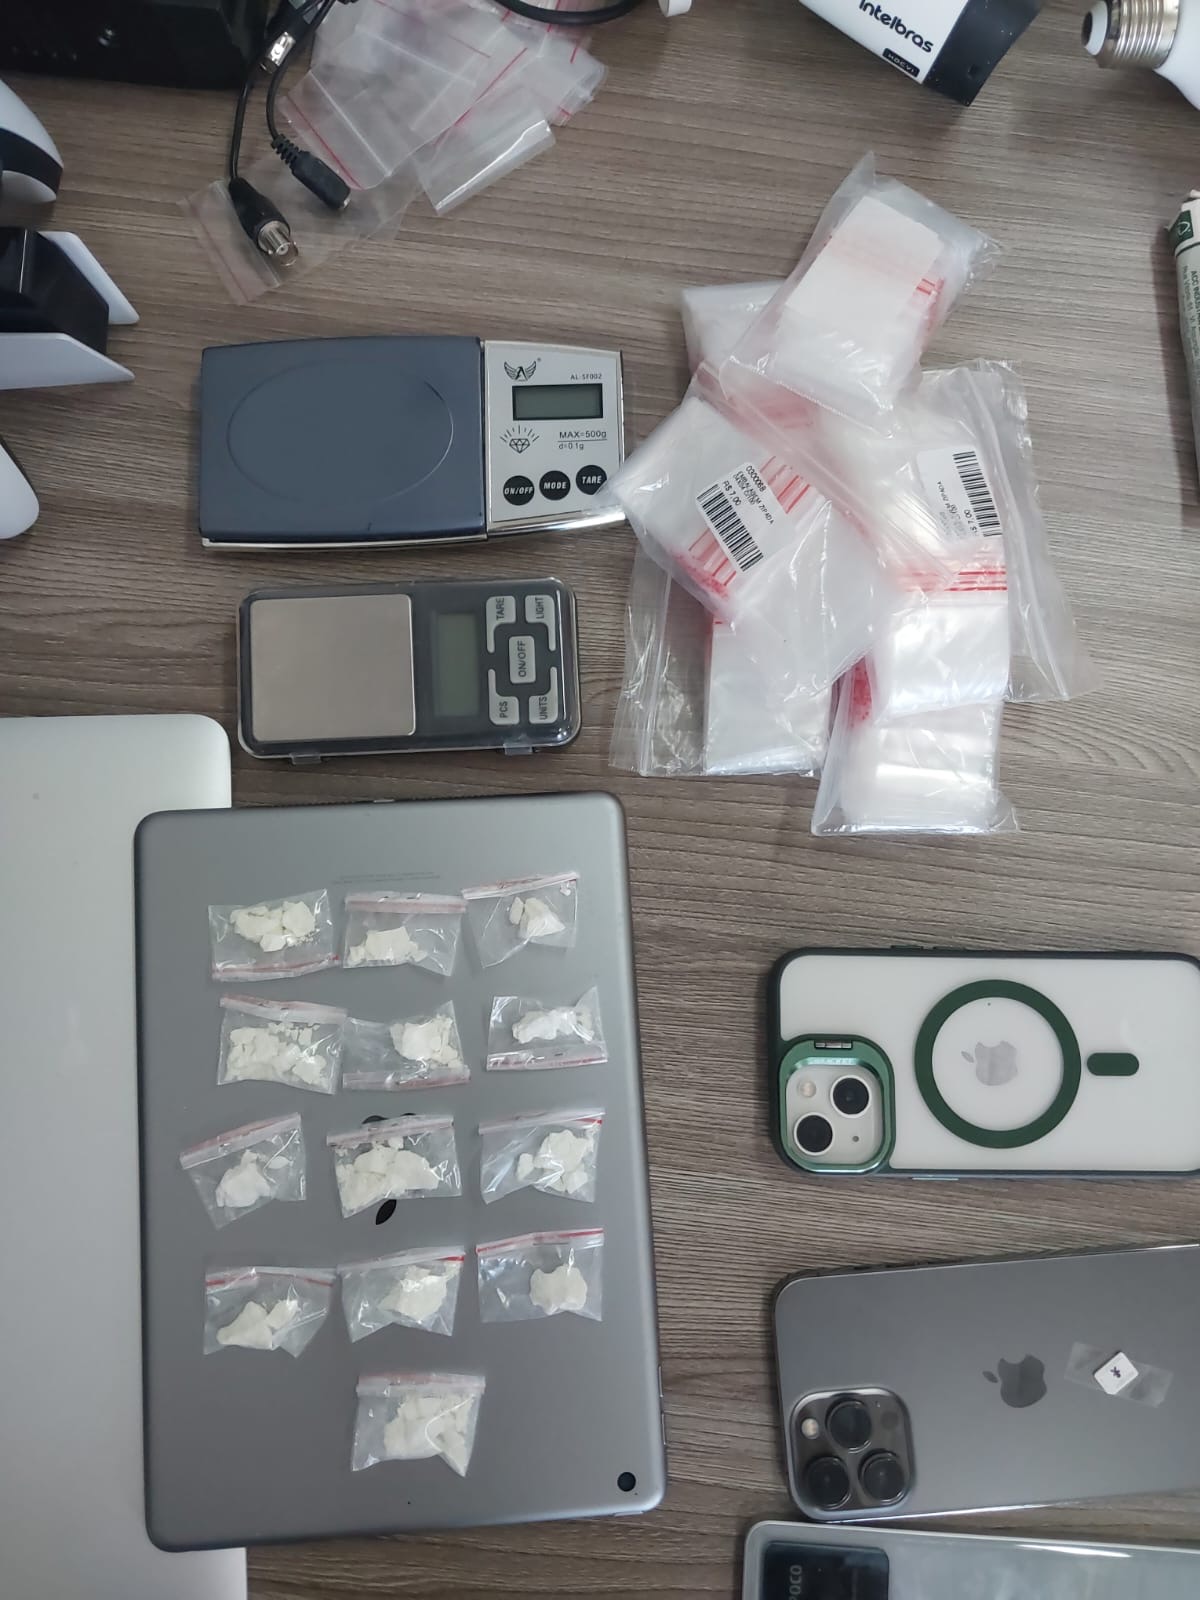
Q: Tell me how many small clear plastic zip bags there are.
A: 13